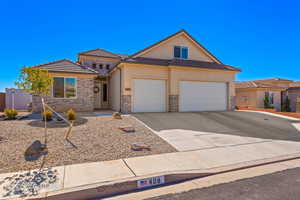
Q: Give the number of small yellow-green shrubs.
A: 3